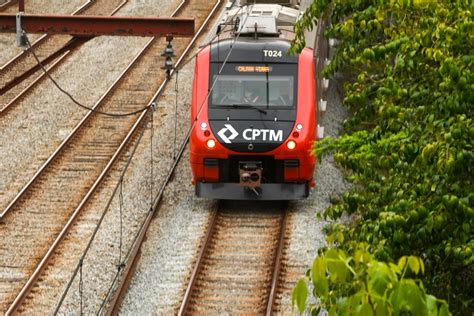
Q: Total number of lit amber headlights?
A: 2